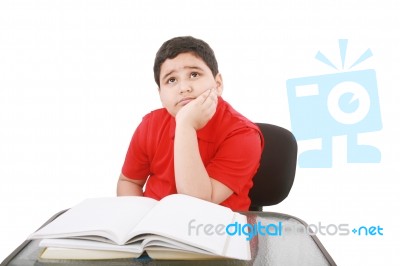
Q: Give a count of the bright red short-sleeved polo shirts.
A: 1